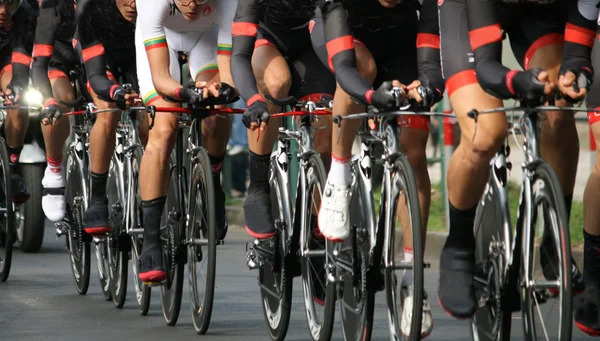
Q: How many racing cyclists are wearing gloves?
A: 7